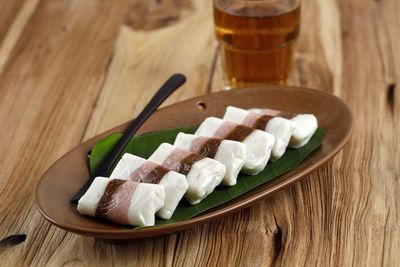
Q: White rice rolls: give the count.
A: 7